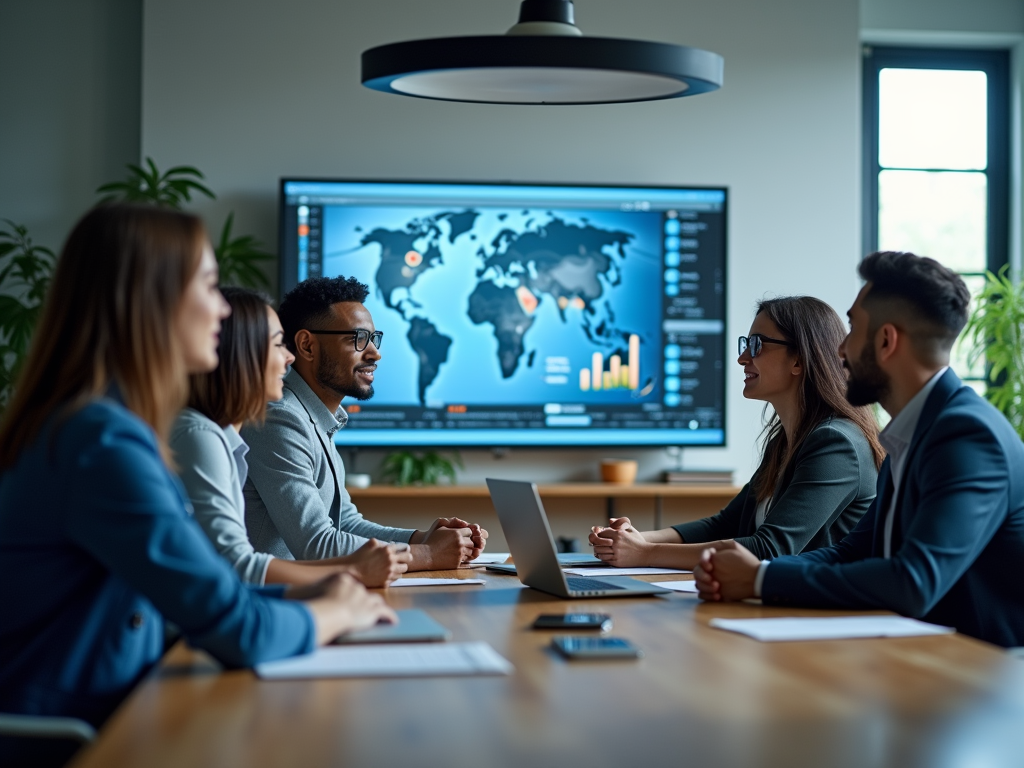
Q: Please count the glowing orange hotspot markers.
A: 4